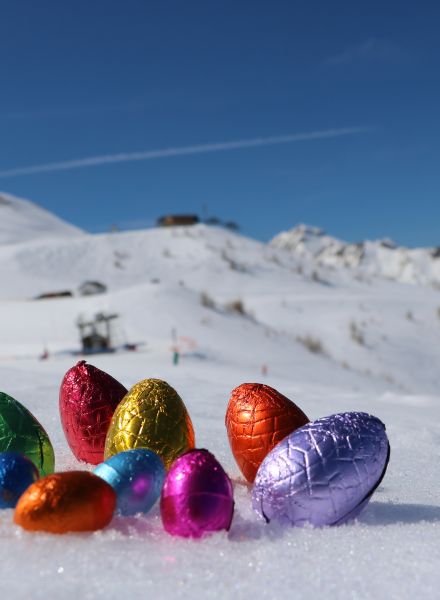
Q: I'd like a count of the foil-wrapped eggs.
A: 9